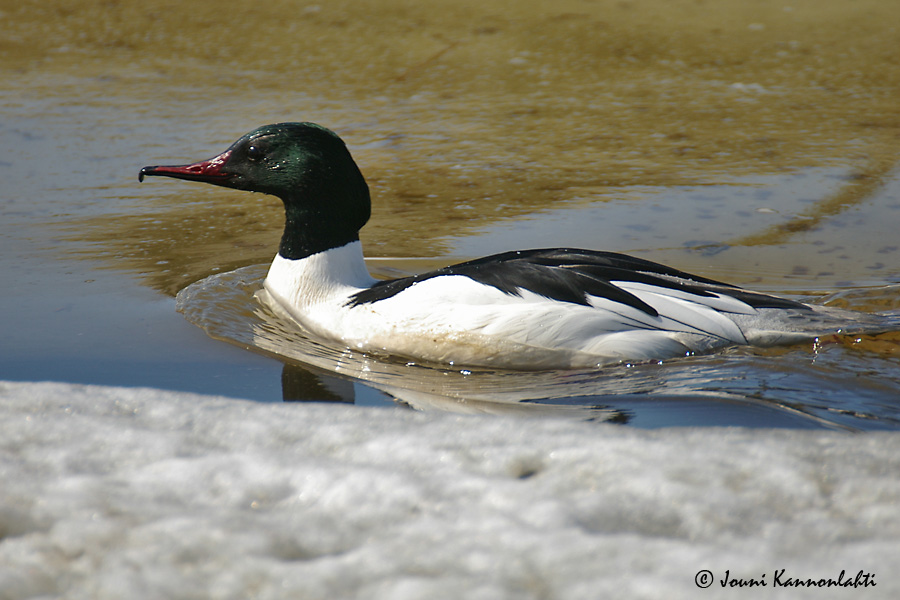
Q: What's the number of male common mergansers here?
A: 1